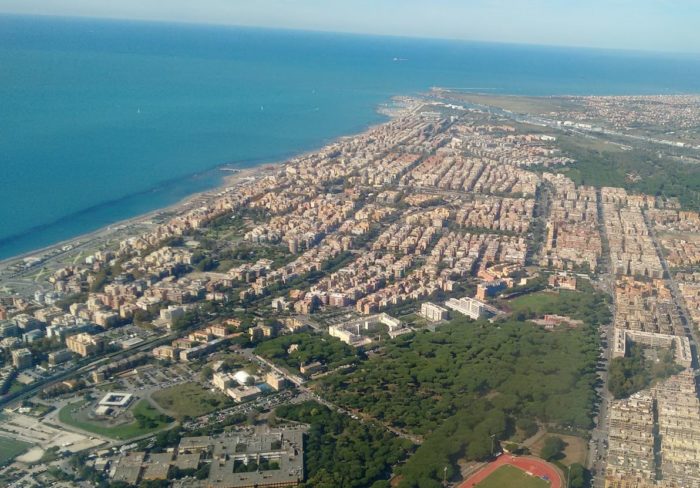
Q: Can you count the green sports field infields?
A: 1